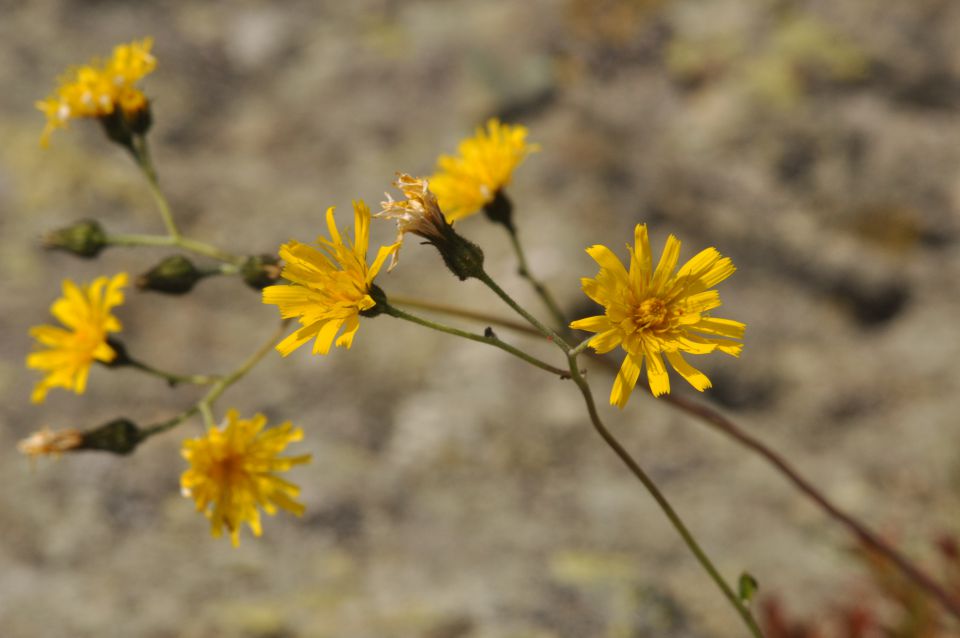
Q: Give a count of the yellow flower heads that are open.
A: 6